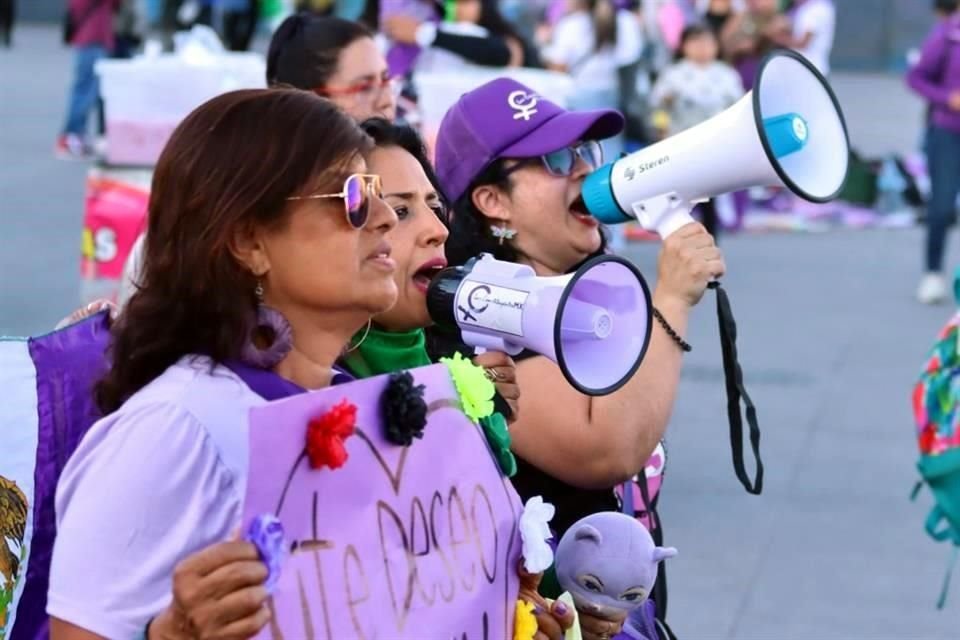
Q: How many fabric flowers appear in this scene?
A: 7